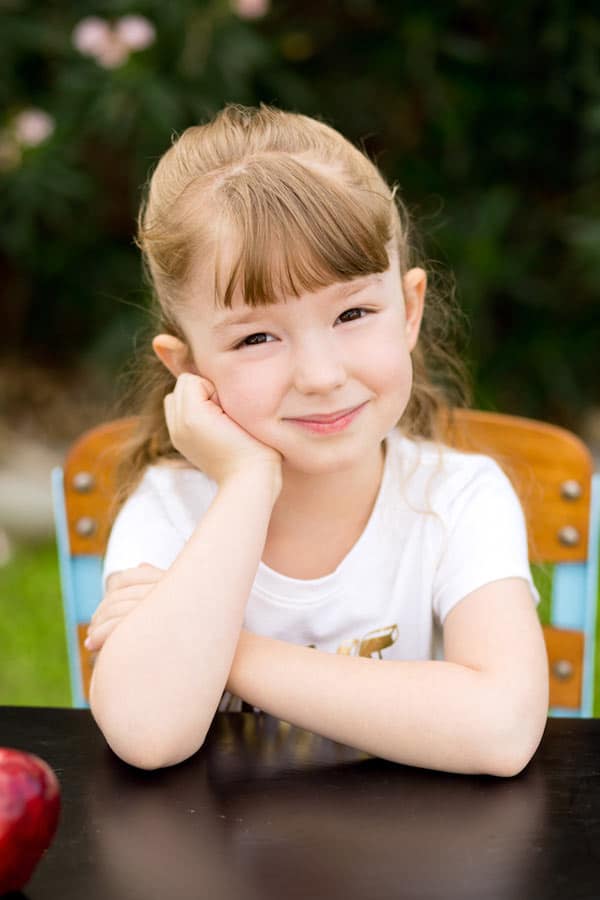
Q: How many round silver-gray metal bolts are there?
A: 5